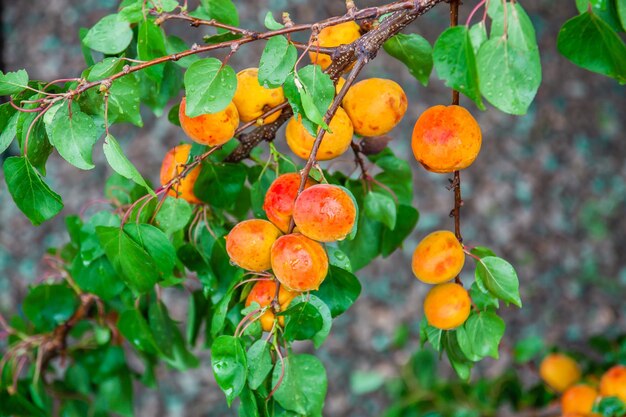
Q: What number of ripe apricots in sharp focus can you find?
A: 14